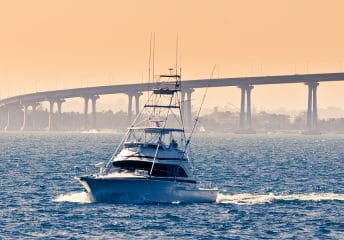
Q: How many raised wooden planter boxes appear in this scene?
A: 0